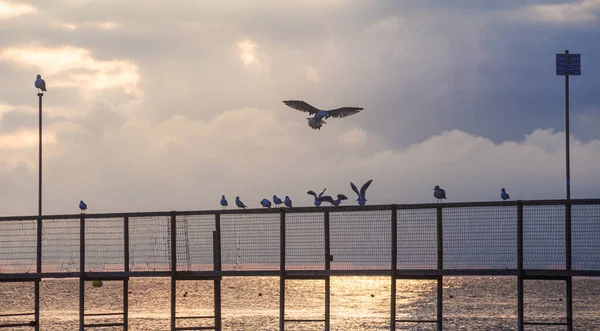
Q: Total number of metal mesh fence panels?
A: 12